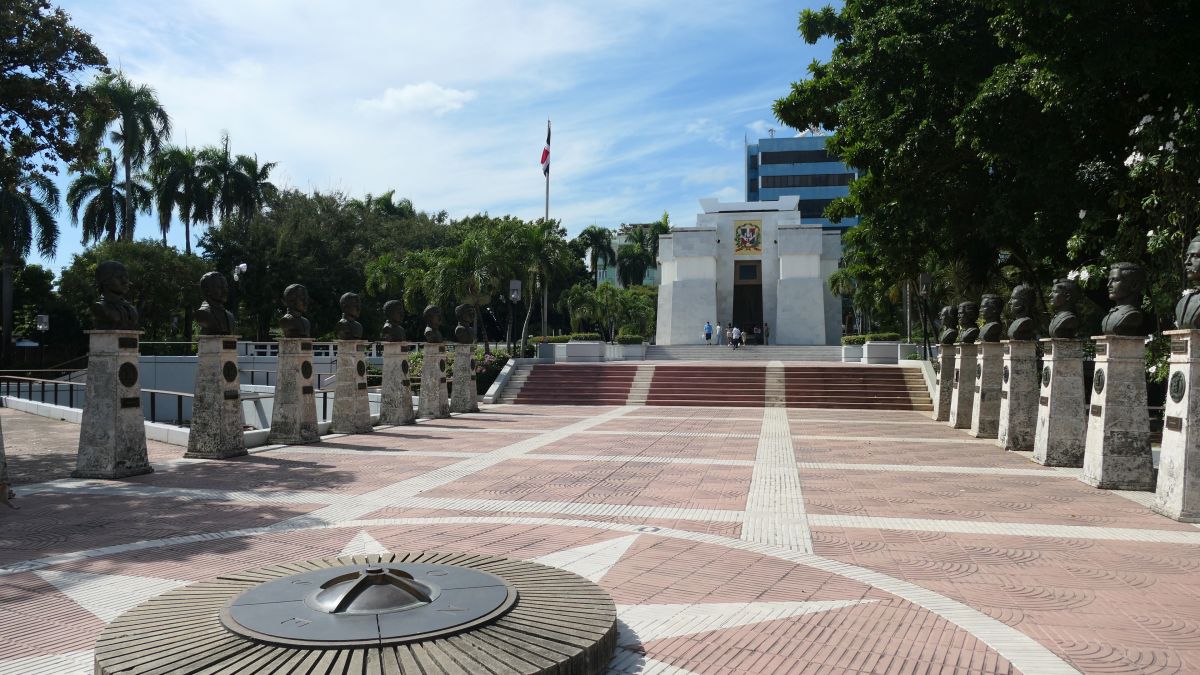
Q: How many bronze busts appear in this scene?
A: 14